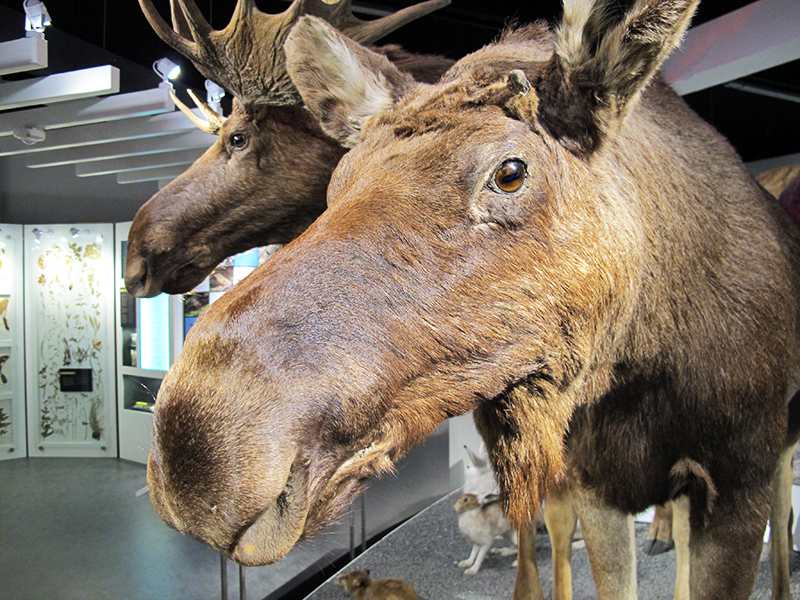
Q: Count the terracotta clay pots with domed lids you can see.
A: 0